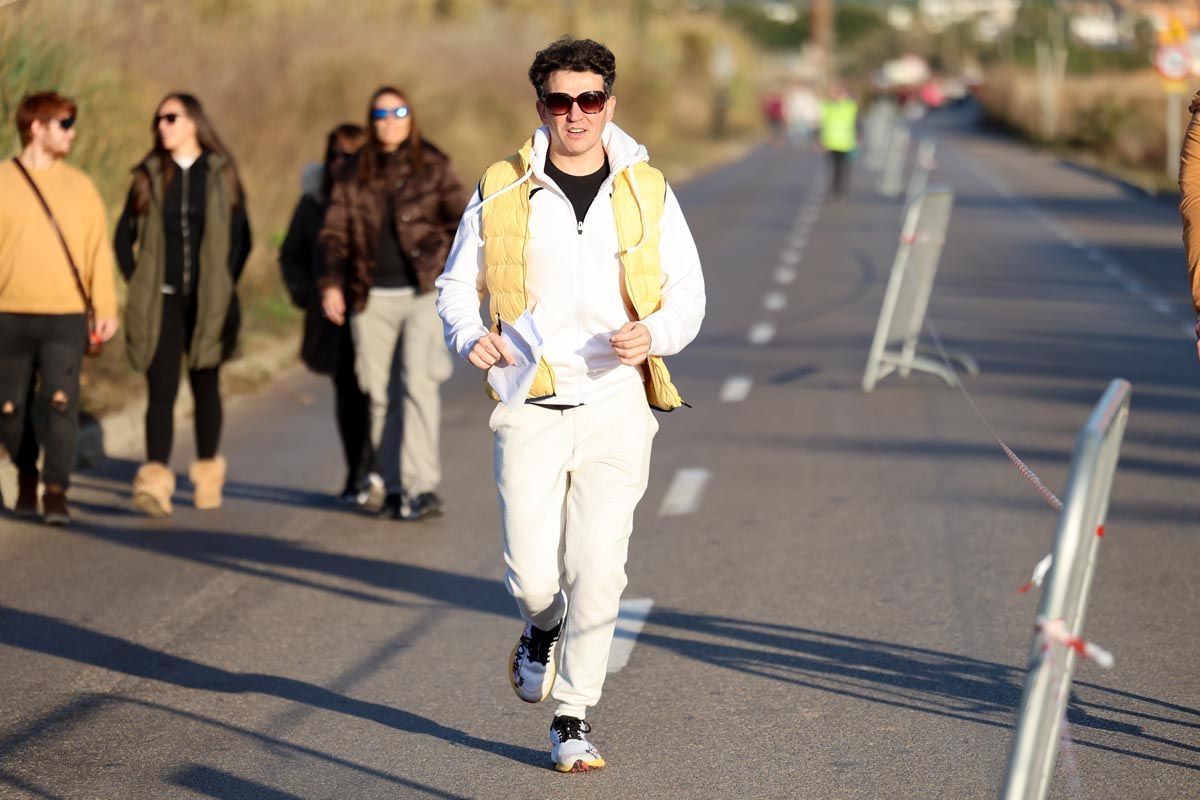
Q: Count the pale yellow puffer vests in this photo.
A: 1